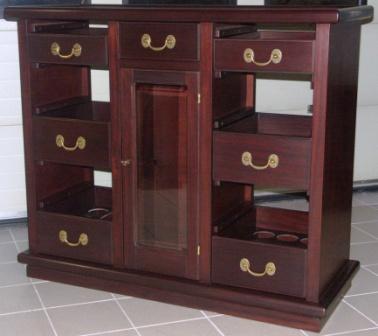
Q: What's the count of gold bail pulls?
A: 7